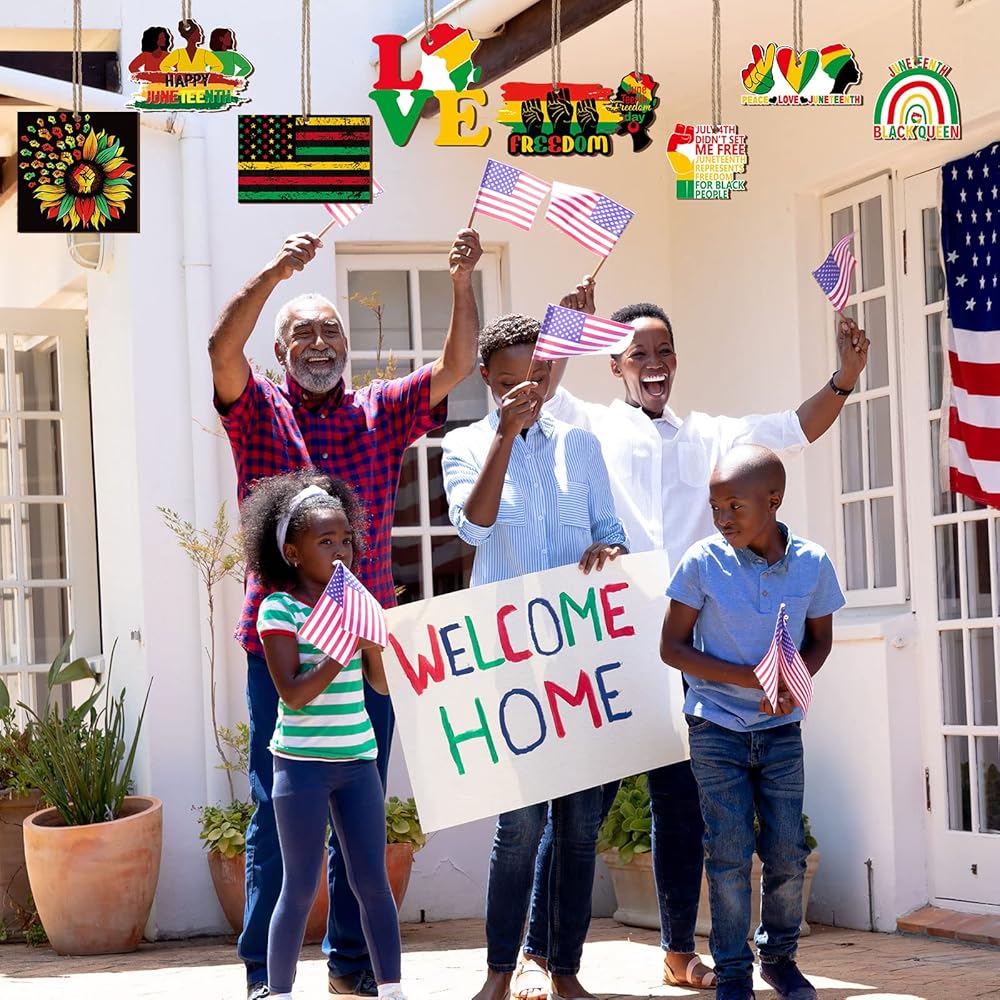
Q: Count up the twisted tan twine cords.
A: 9